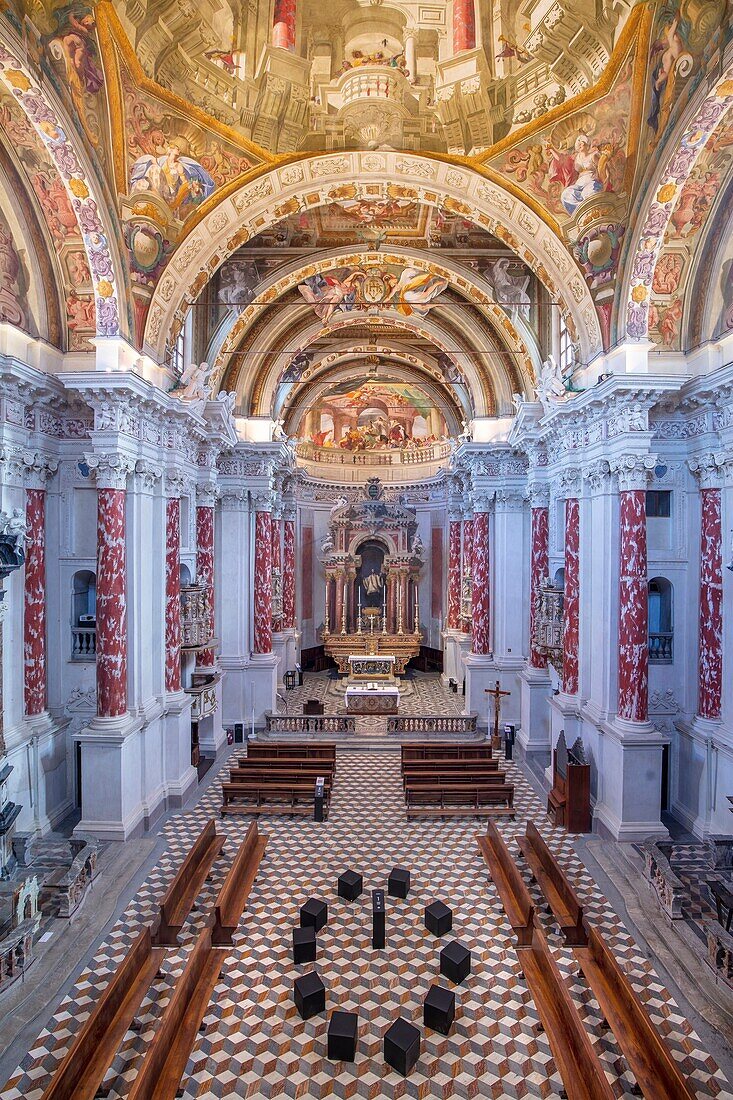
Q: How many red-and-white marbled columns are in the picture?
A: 14